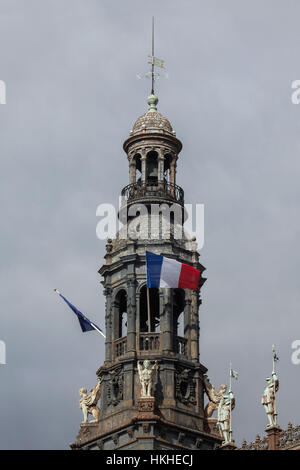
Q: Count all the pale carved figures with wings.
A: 3